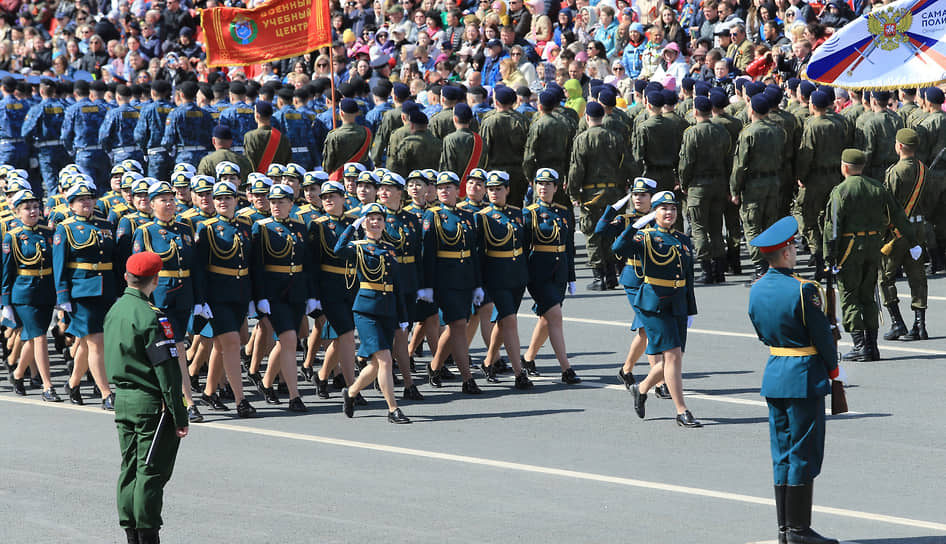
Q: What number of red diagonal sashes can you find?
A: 3